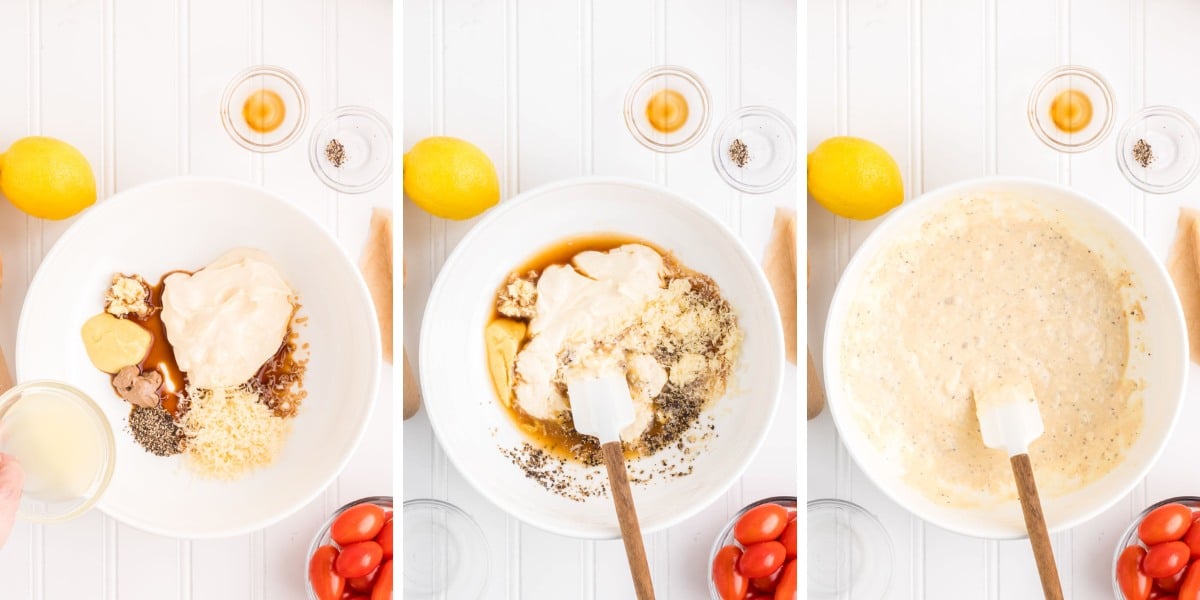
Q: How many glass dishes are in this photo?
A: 12